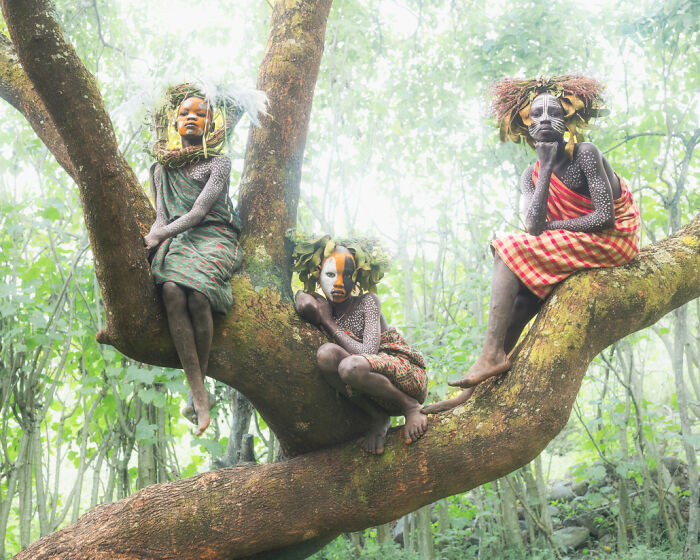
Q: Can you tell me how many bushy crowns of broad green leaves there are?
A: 1